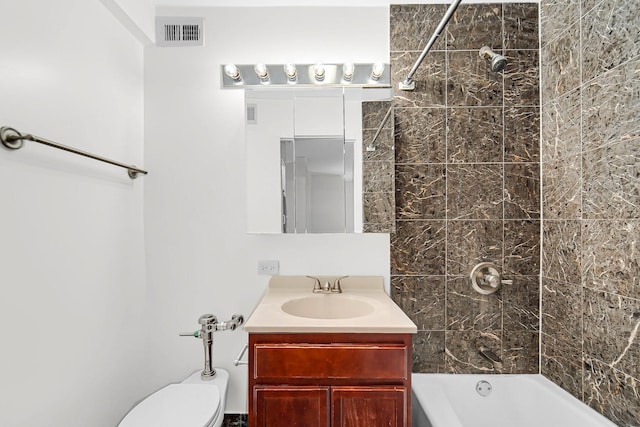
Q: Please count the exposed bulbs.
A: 6